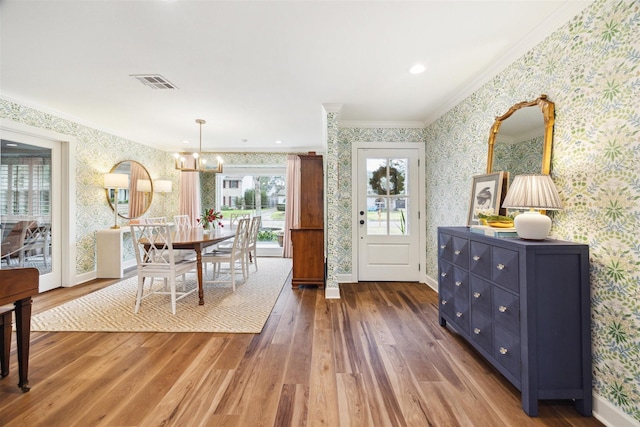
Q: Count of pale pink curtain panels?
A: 2